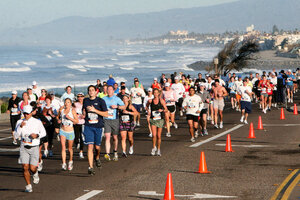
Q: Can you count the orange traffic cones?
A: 7